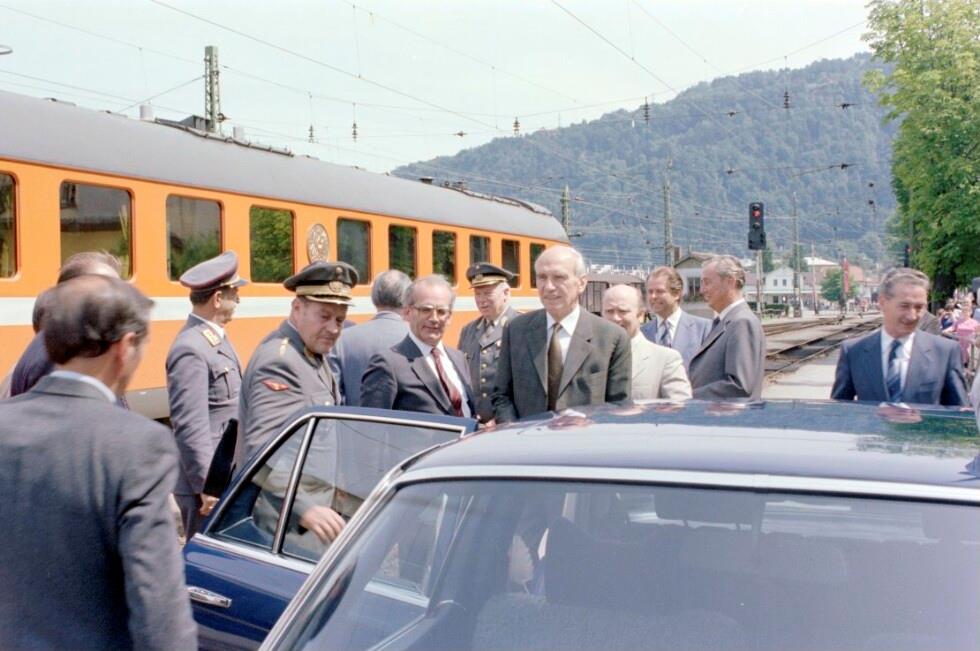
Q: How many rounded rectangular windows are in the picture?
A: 10